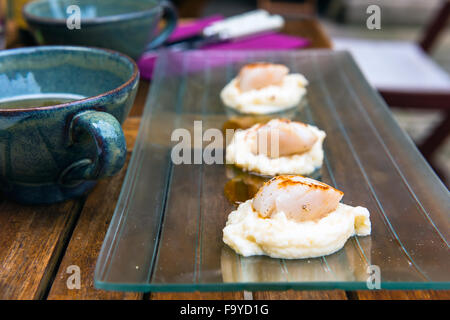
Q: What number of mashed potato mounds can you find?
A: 3